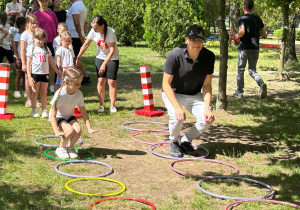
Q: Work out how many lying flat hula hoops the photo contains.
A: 12